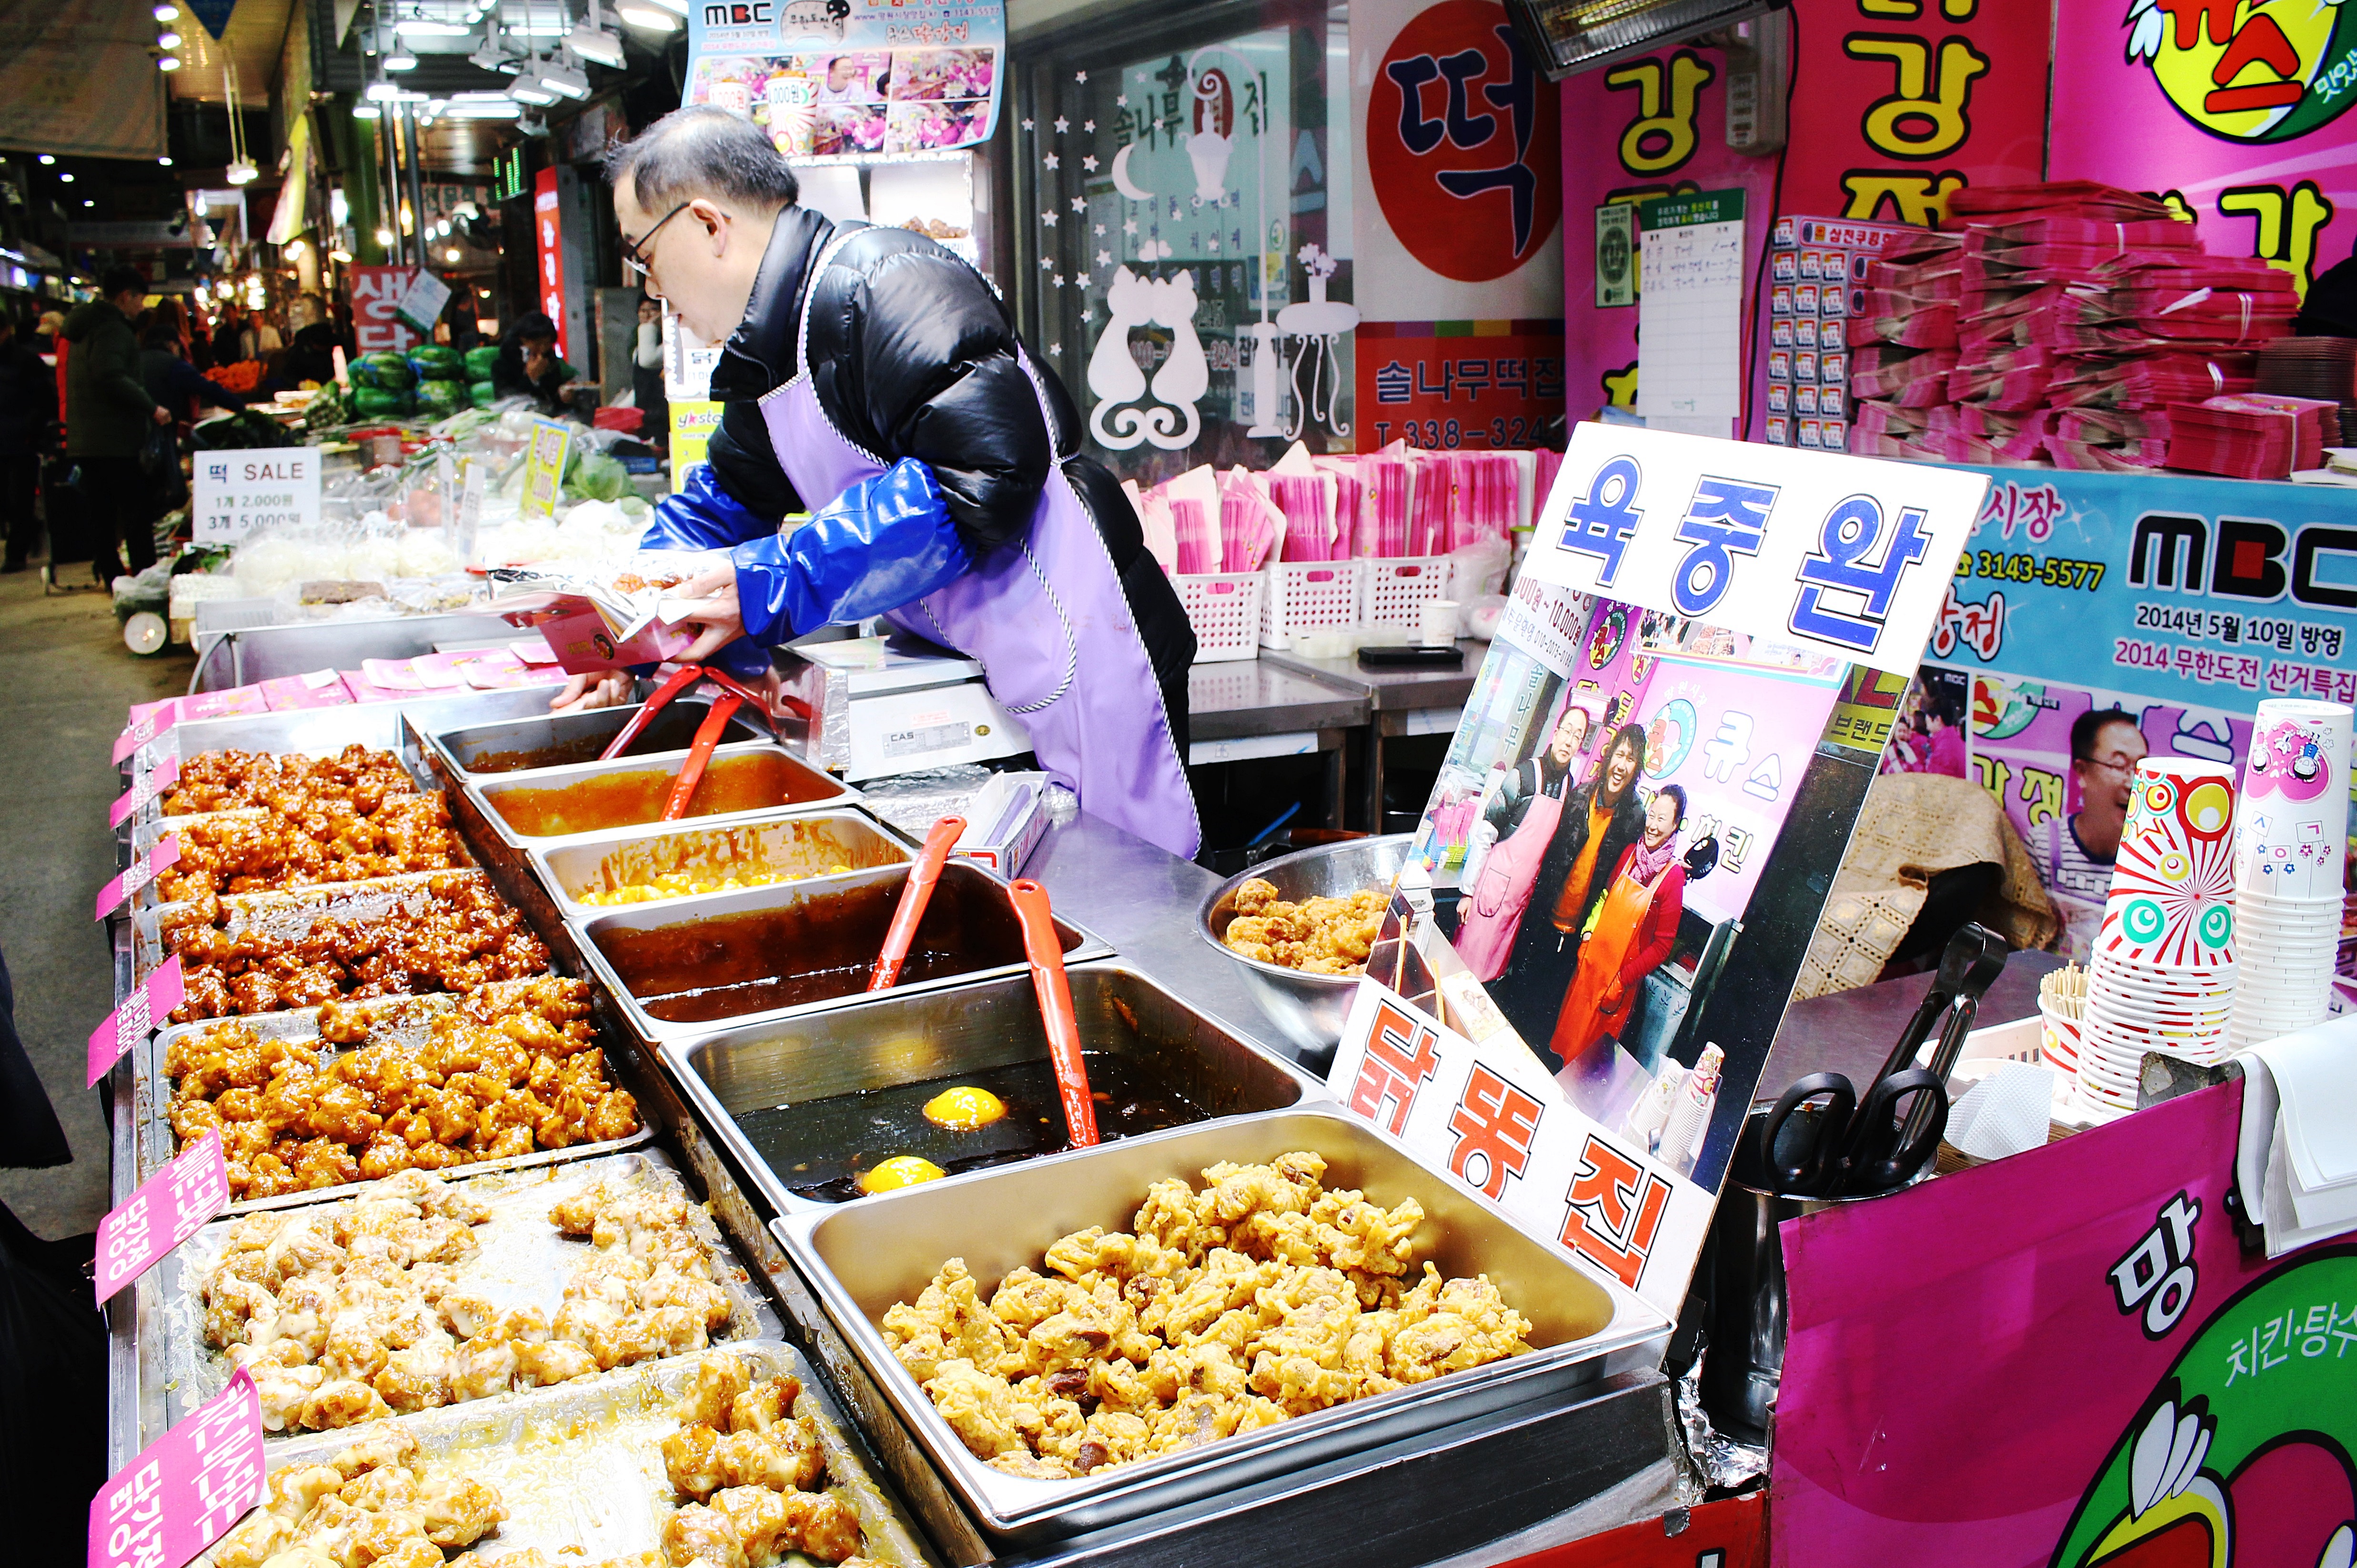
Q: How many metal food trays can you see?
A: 12